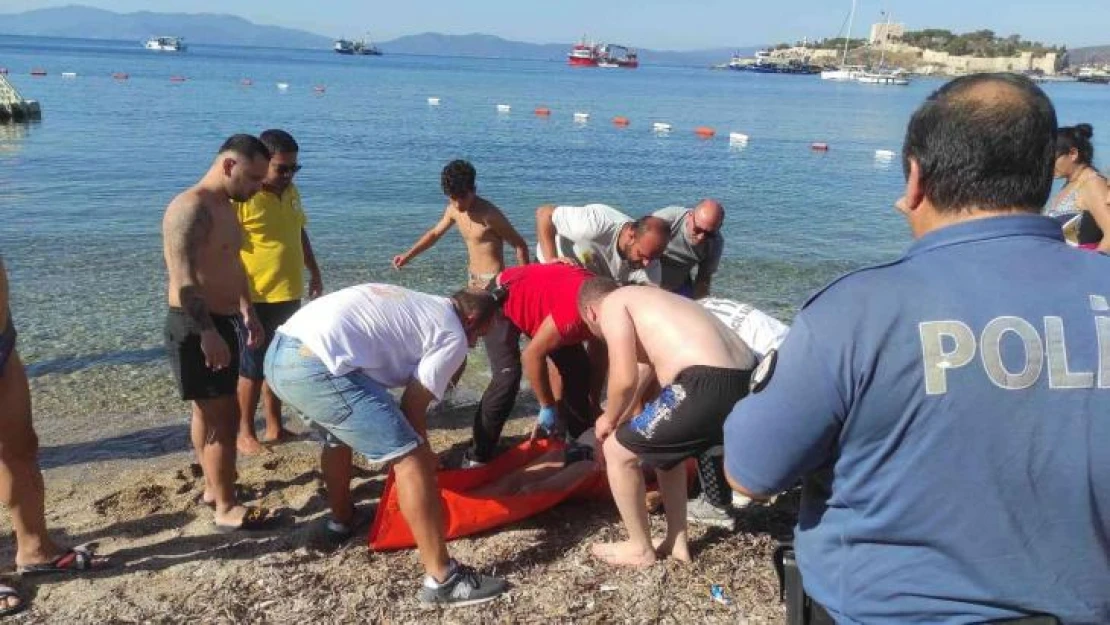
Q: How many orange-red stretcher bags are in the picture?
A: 1